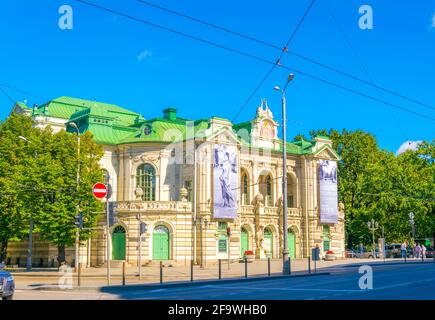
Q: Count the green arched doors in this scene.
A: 5